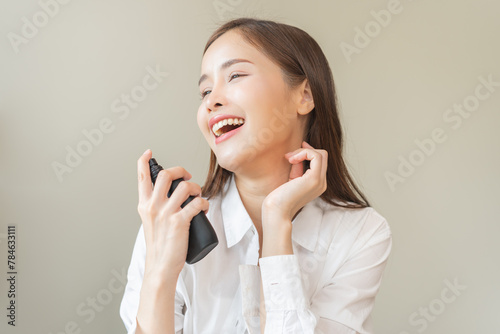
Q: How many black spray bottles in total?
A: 1